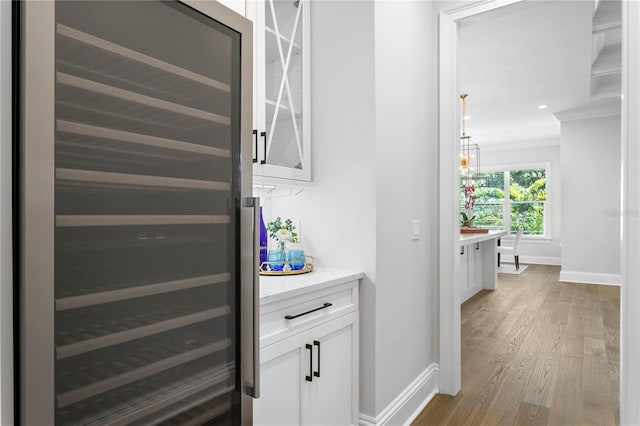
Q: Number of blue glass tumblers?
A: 2